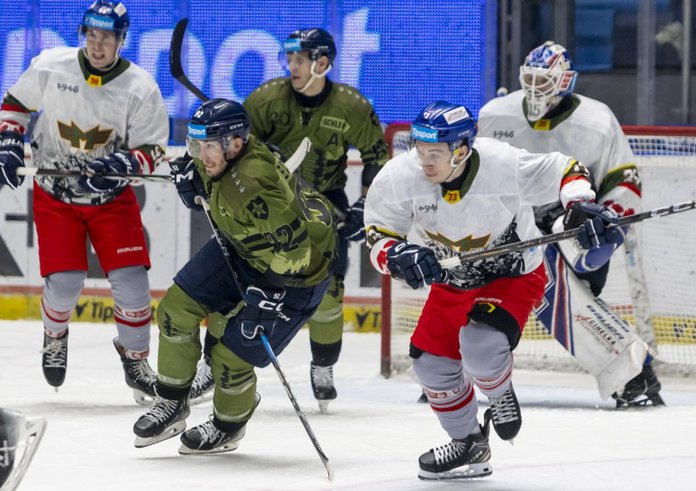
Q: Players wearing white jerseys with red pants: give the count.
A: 2